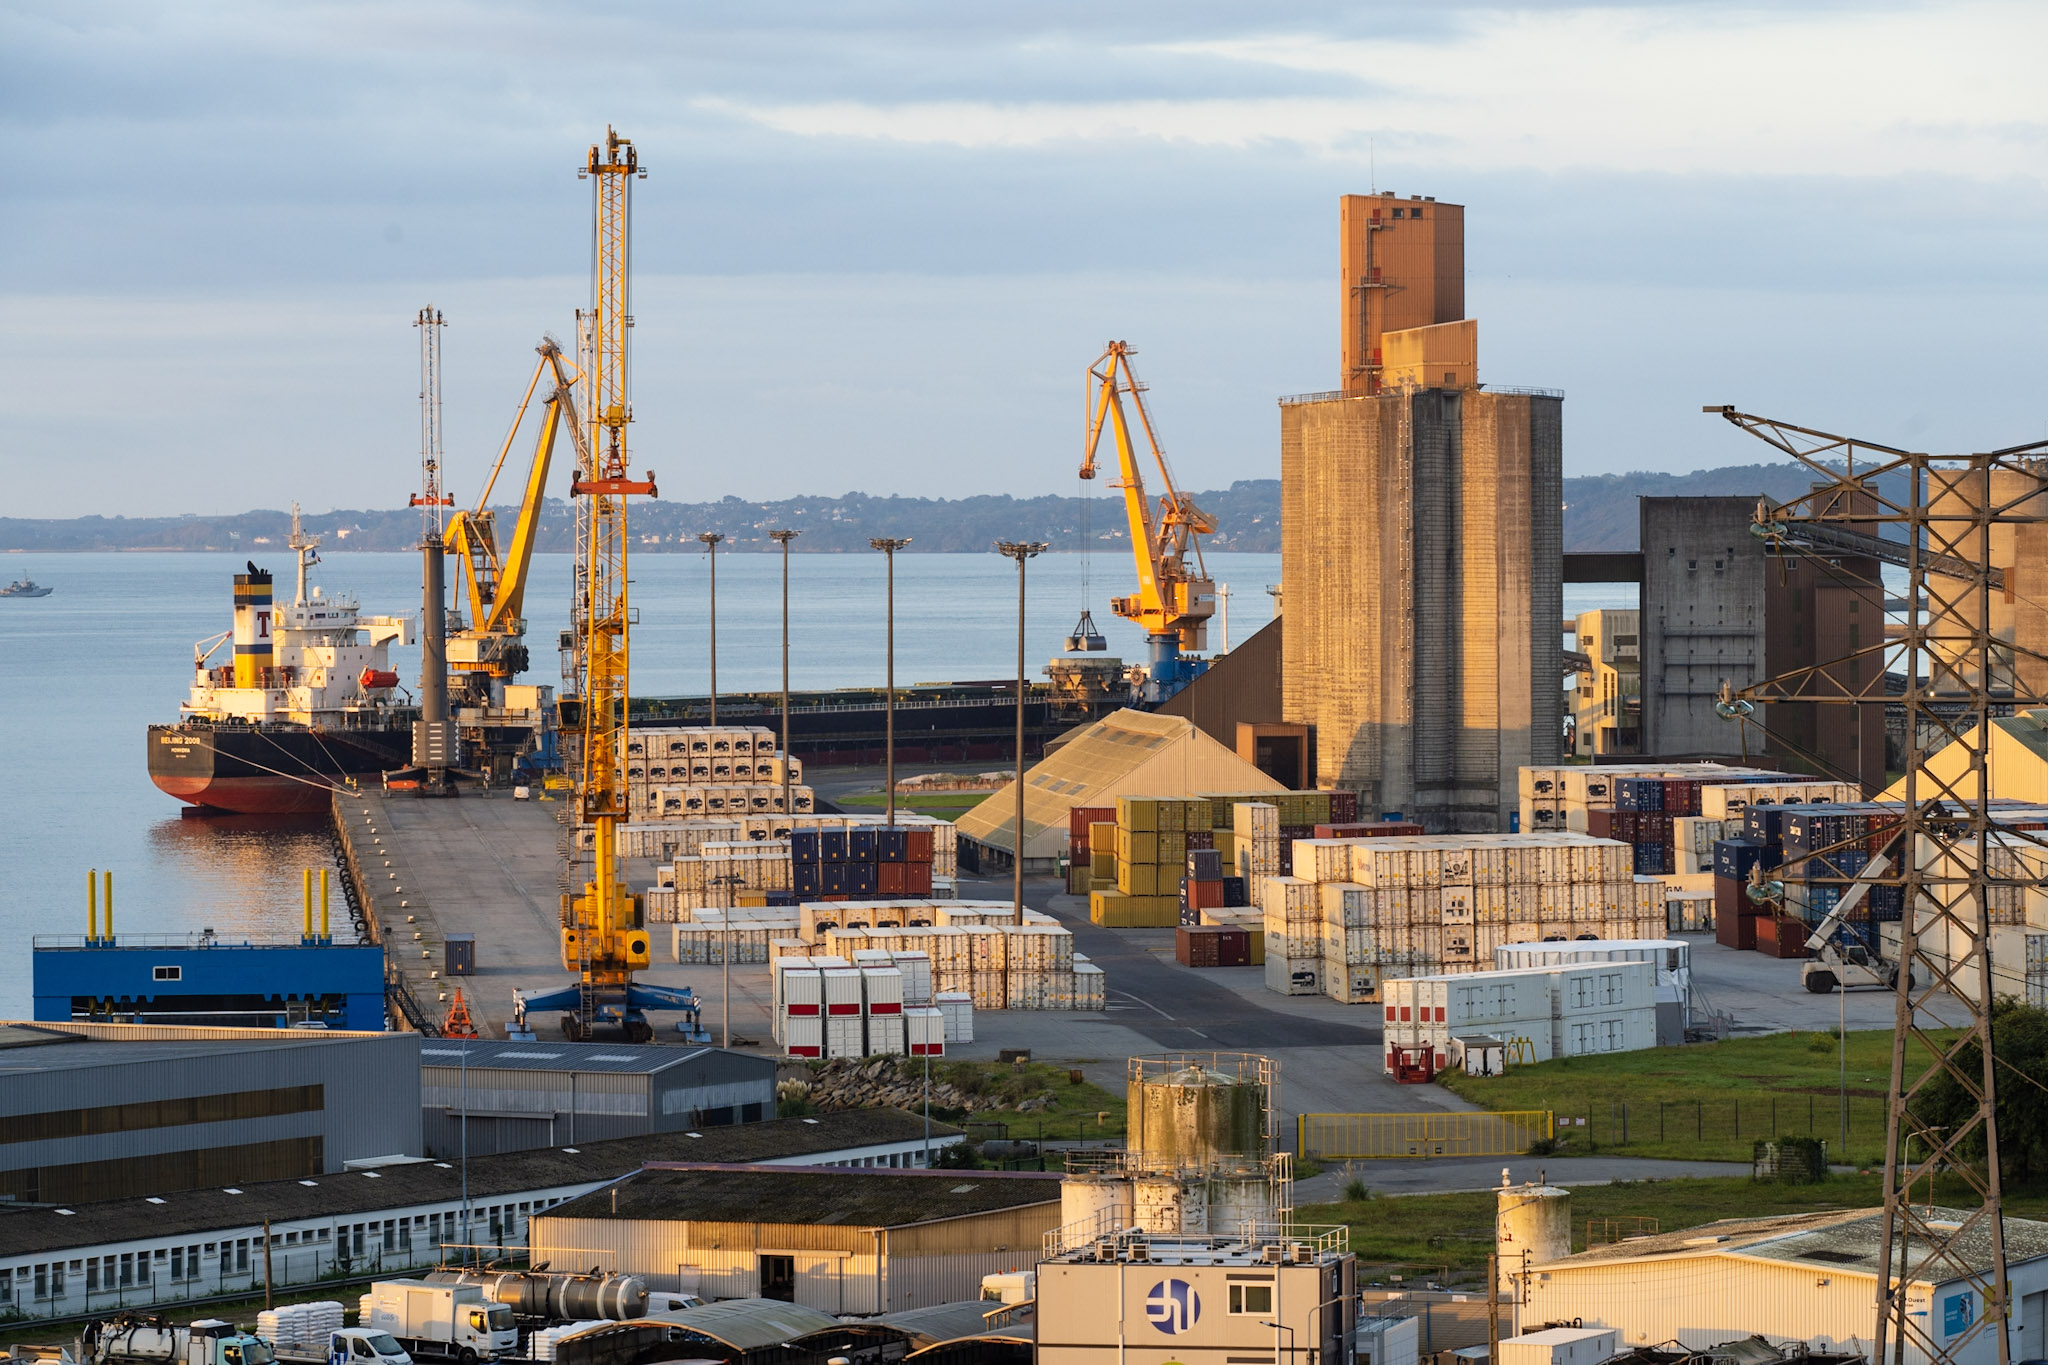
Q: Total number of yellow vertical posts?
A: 4